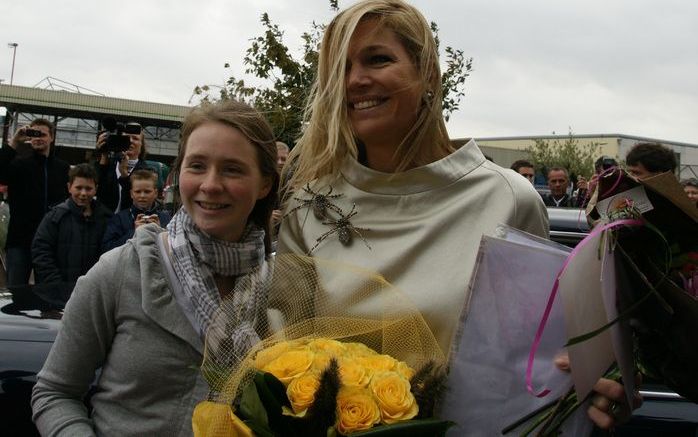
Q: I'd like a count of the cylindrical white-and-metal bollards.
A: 0